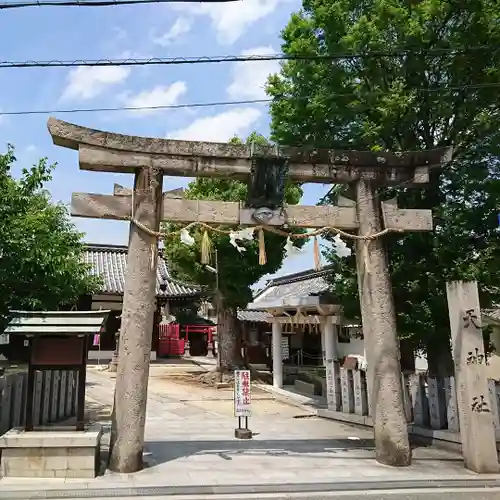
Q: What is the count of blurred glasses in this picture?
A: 0